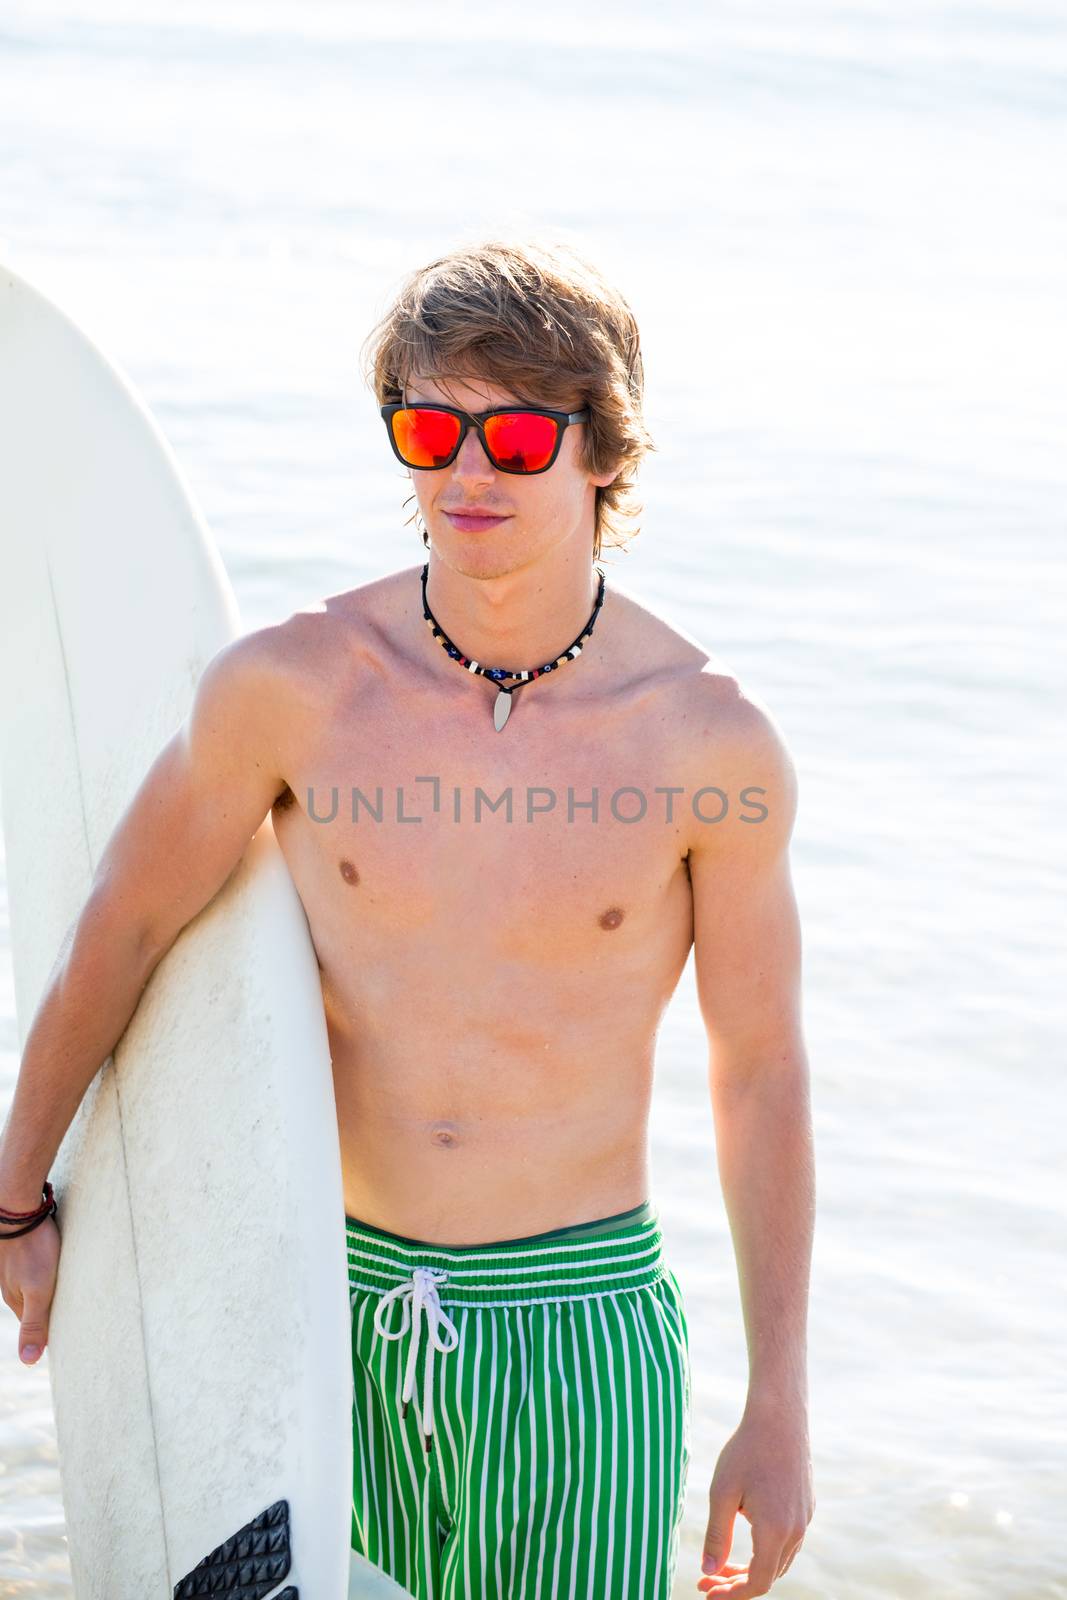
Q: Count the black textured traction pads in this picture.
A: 2